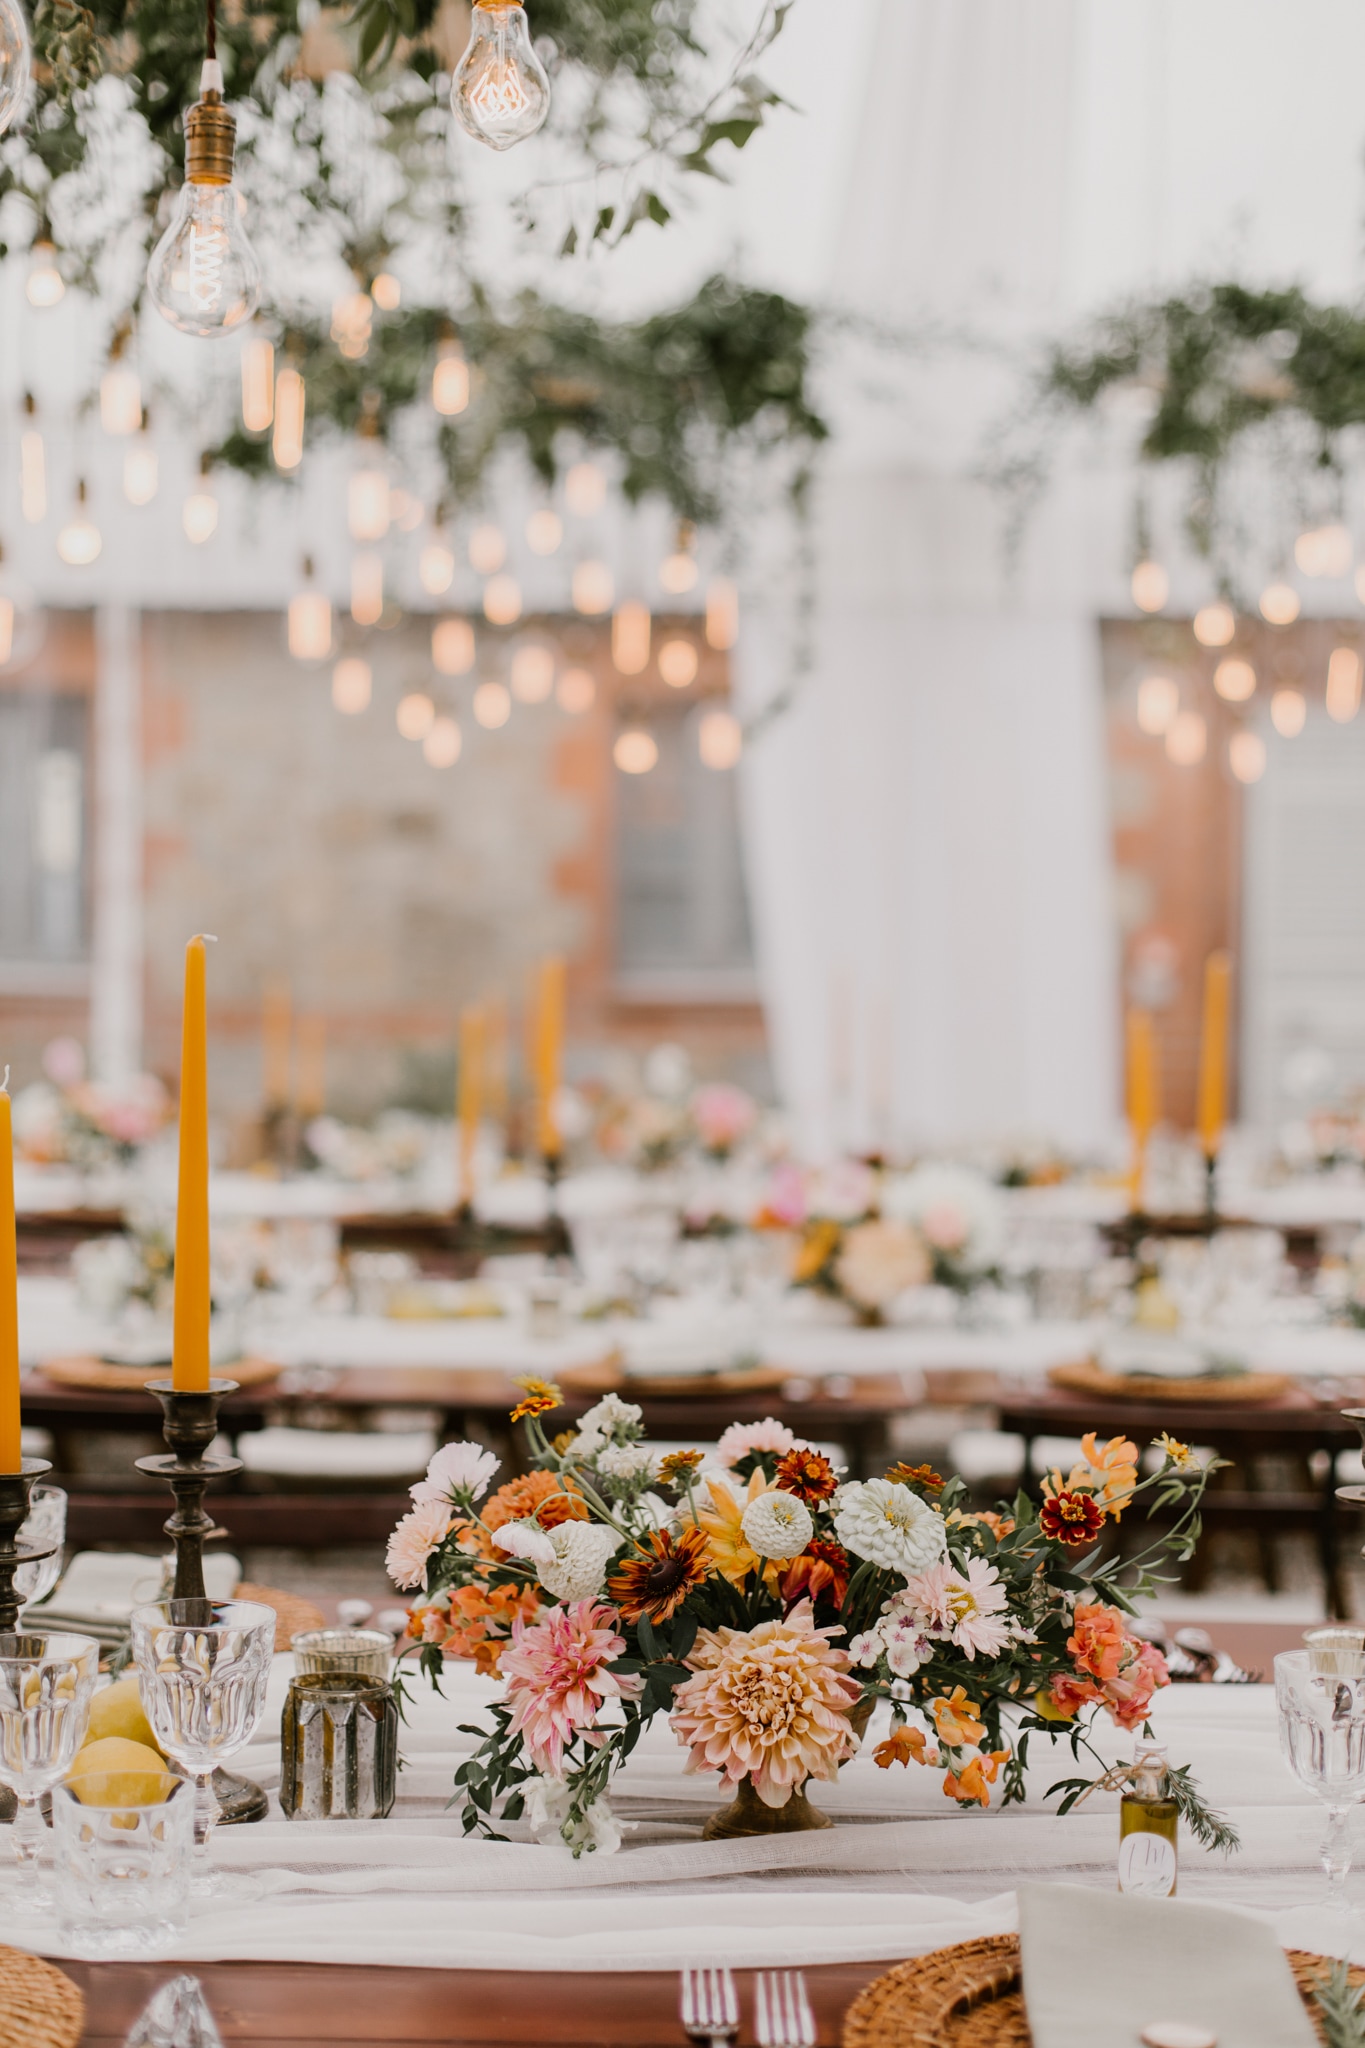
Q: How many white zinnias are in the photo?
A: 3